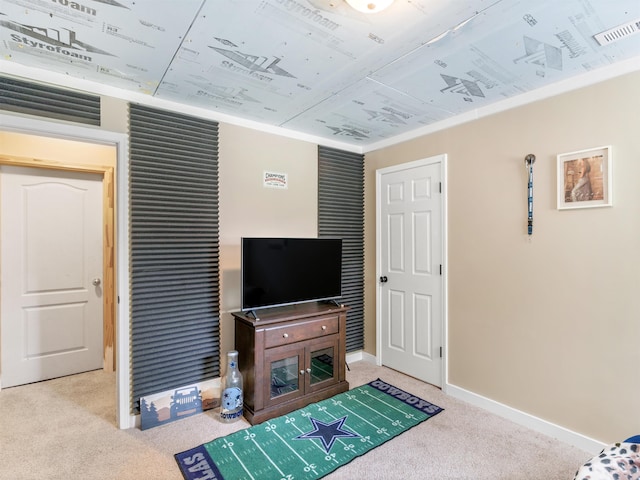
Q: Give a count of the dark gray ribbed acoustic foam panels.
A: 3